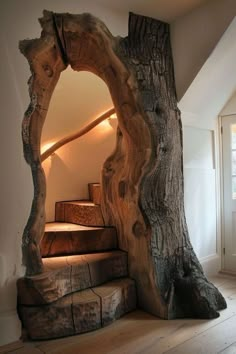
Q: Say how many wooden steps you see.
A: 5